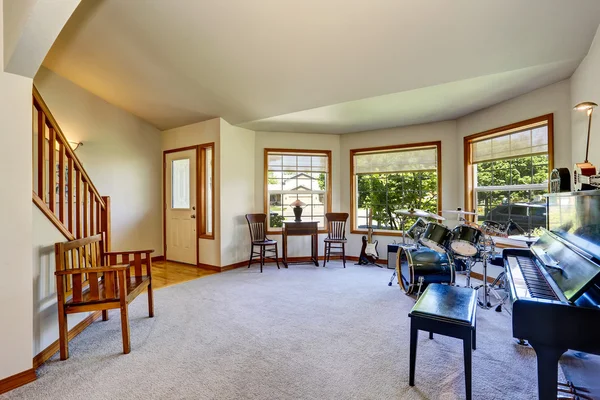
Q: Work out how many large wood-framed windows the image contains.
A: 3